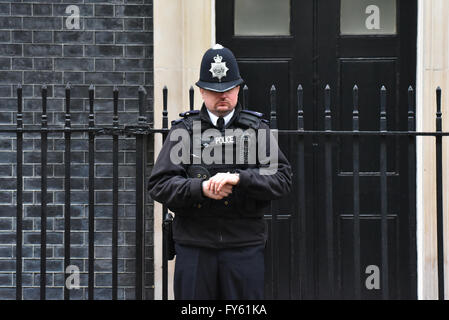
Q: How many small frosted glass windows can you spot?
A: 2